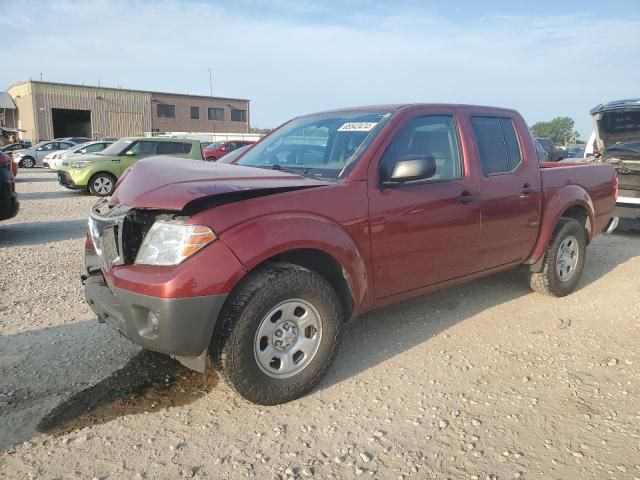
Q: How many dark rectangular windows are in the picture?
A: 4